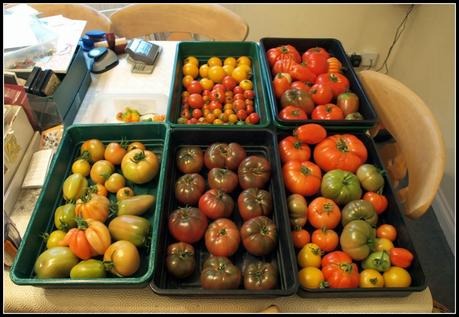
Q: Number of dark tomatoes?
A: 13